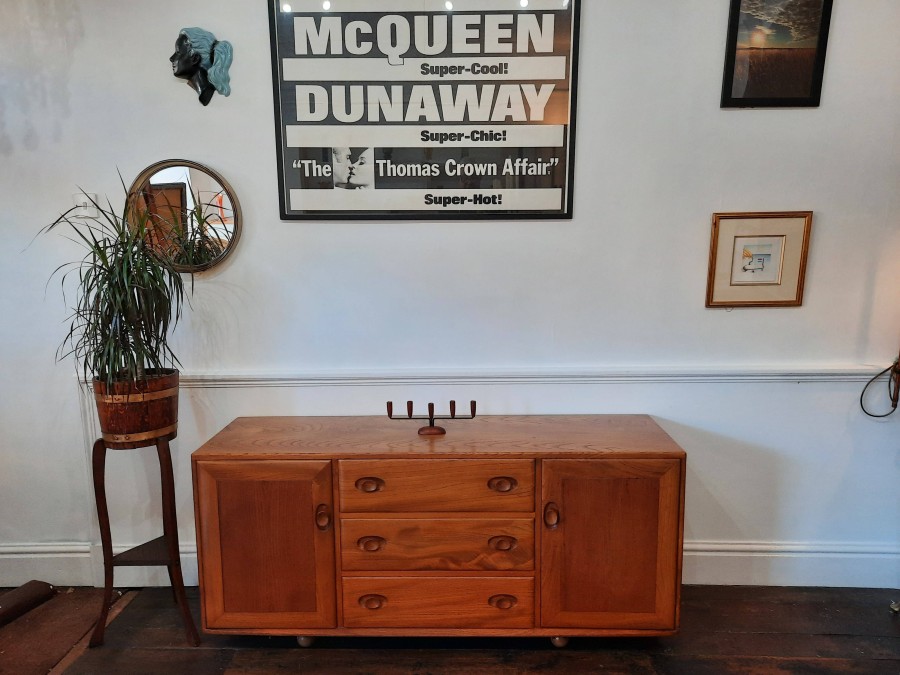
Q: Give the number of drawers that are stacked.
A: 3